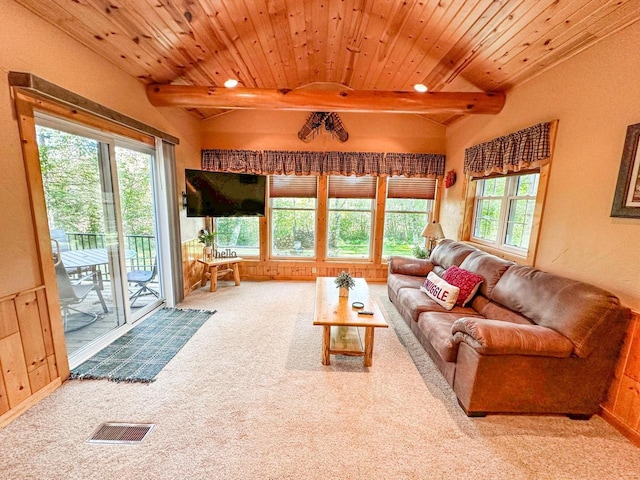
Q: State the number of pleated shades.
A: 3